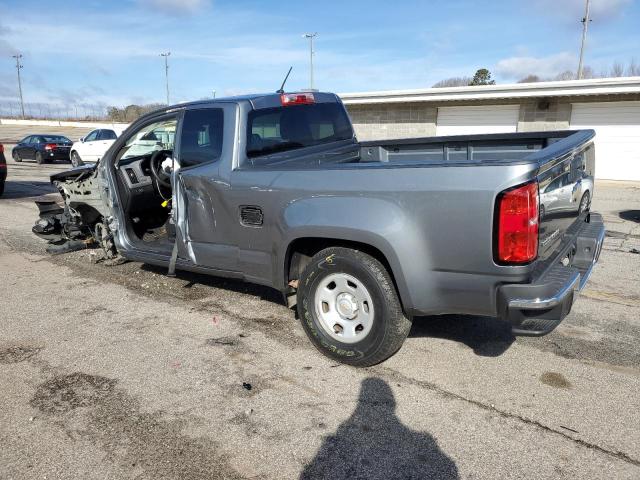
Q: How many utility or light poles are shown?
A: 4